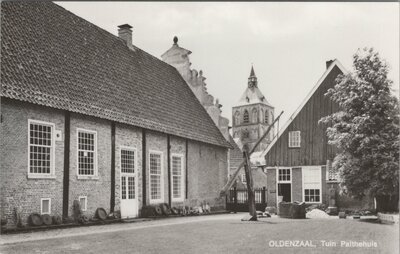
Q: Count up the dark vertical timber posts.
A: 5